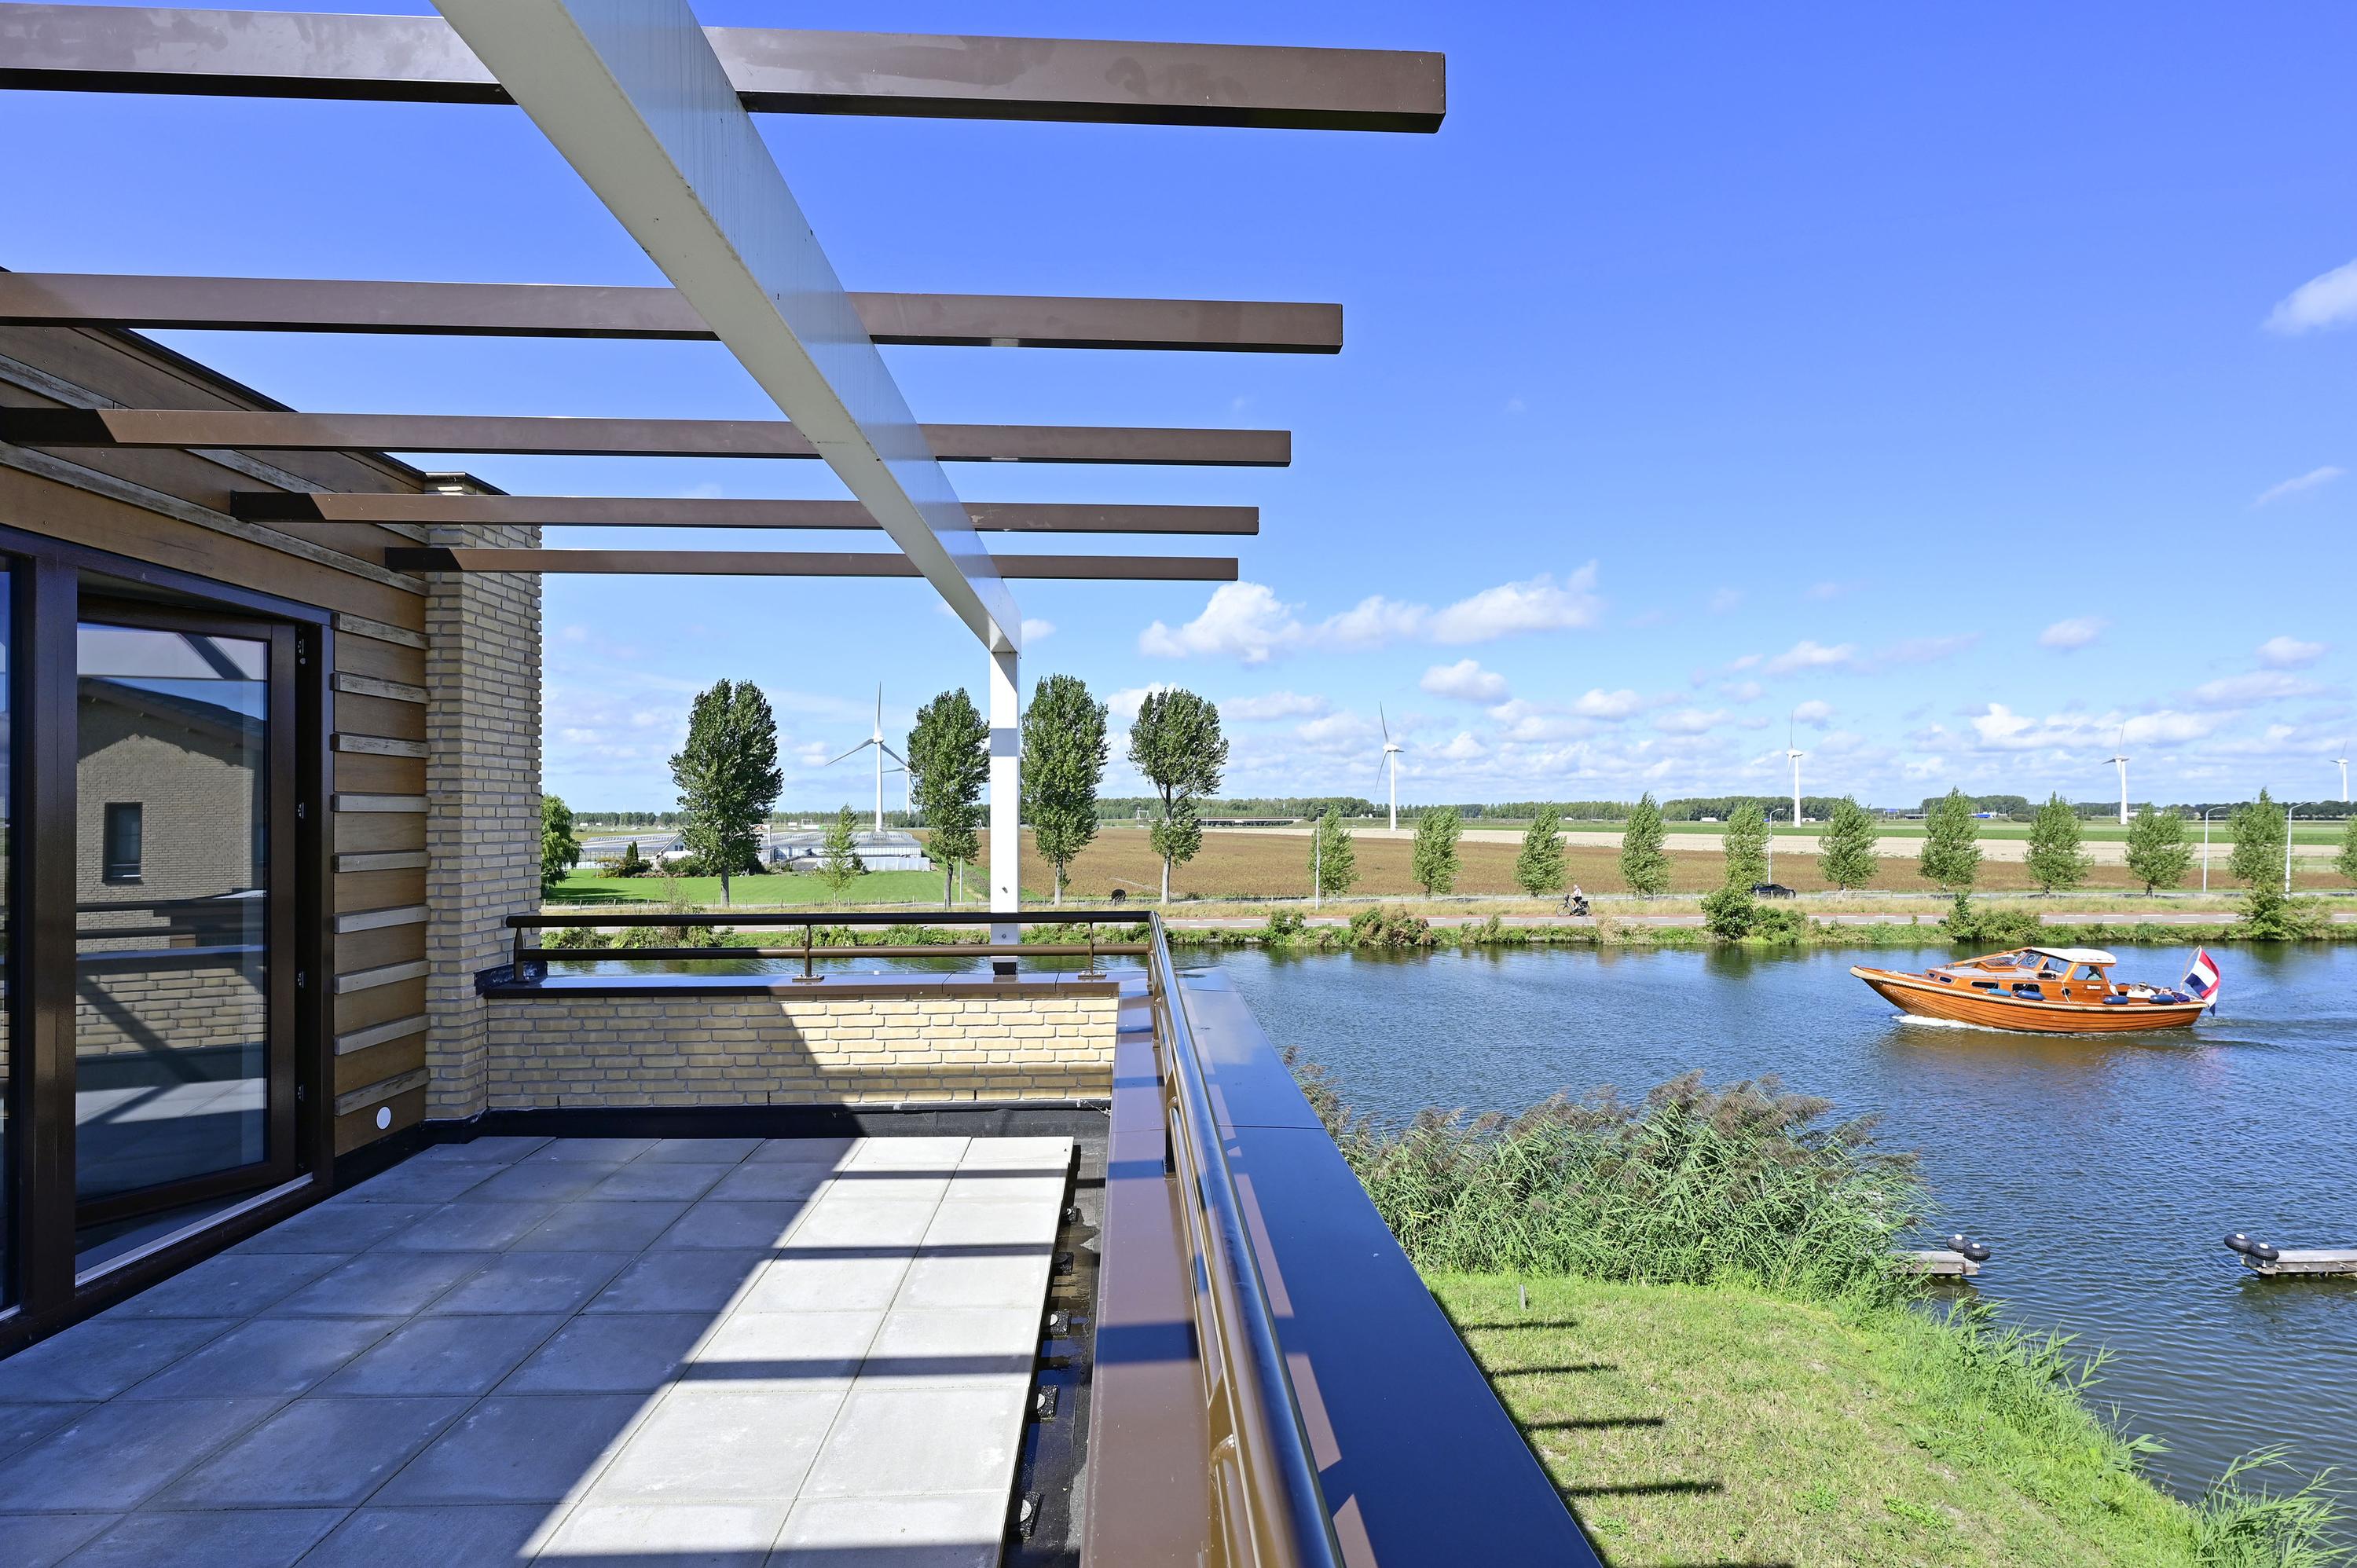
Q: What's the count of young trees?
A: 12